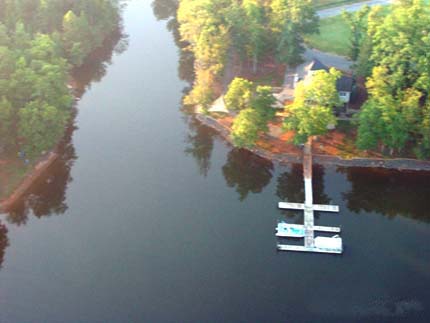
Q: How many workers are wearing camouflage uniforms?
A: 0